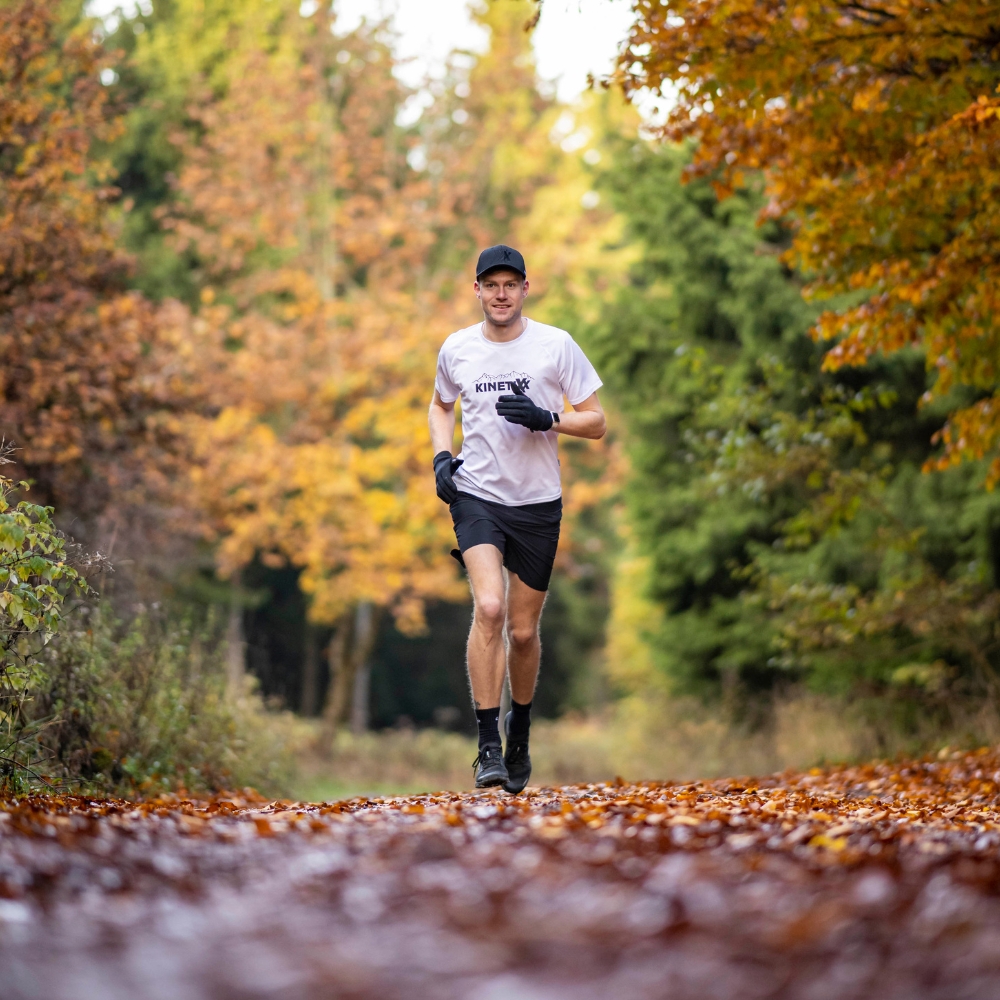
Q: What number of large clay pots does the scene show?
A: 0